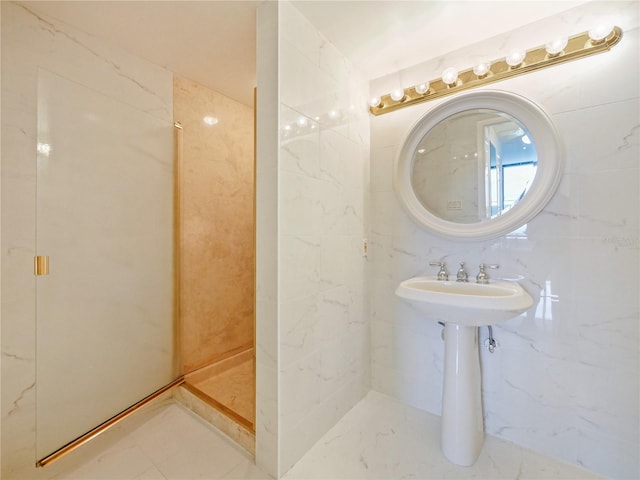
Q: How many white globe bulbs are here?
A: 8